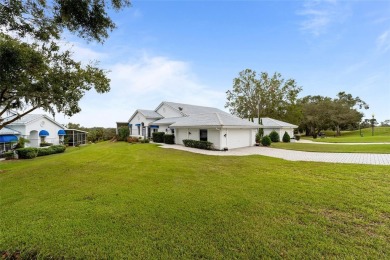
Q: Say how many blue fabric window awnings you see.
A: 6